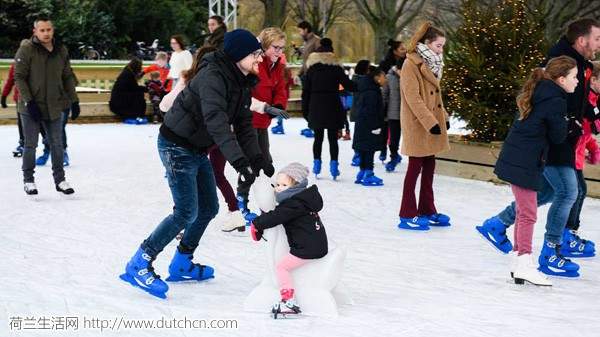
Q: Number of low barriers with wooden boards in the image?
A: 2